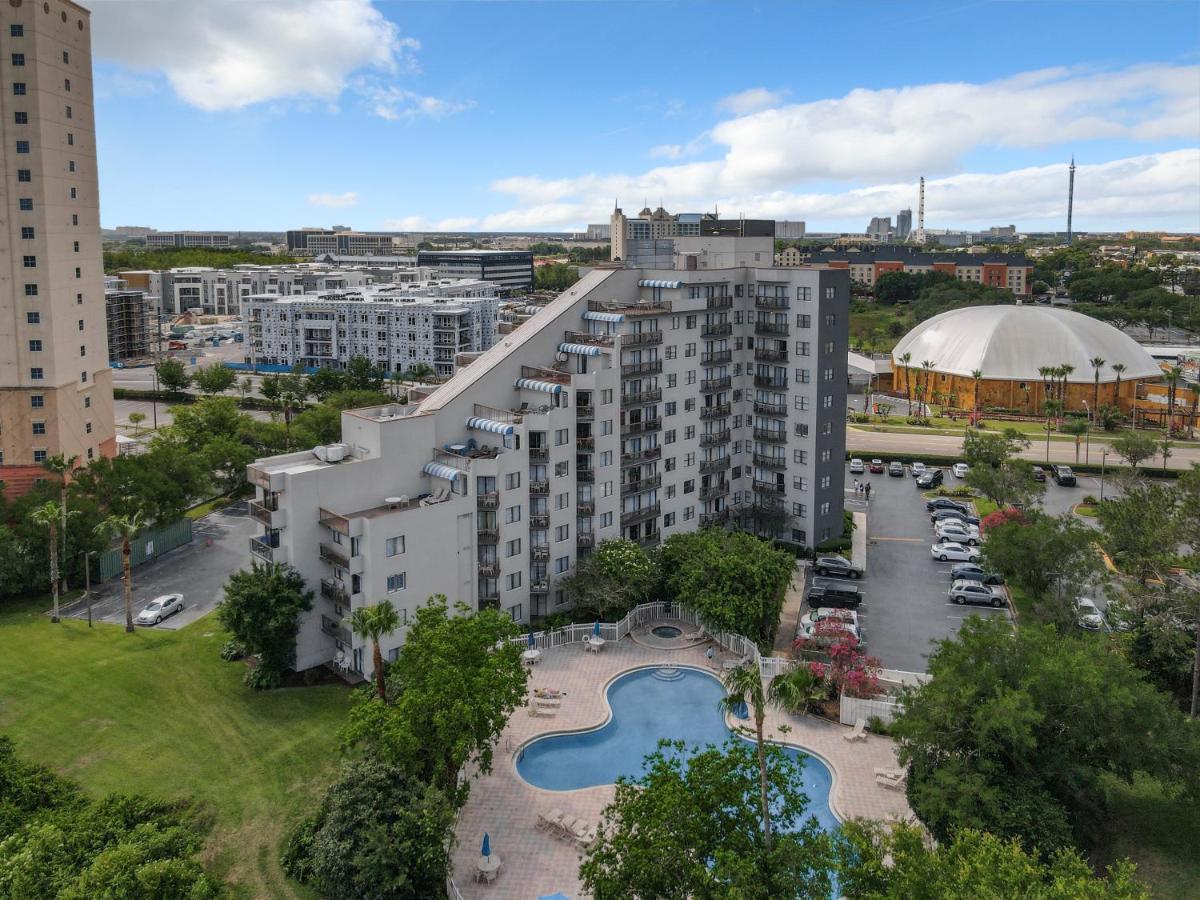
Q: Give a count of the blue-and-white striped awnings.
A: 6